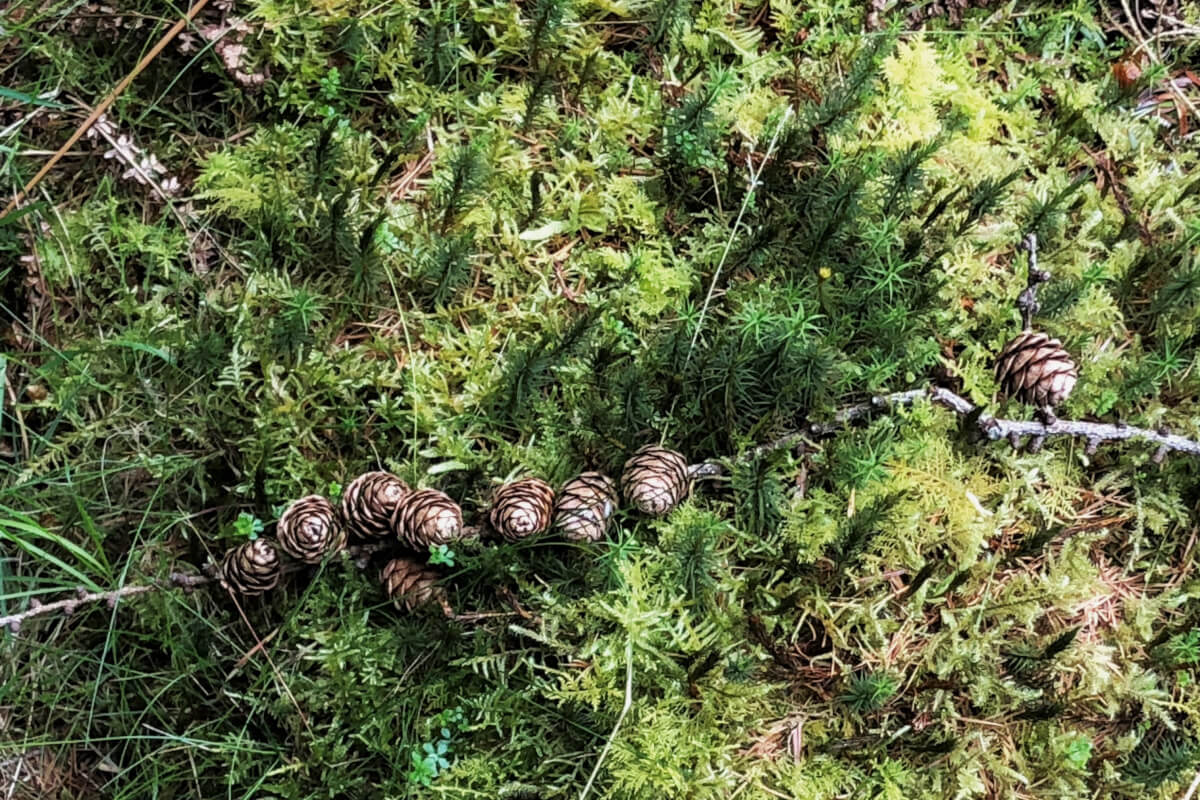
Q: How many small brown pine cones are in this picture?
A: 9